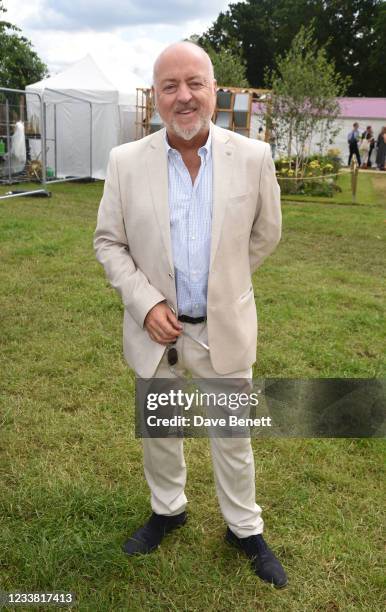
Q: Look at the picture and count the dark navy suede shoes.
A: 2